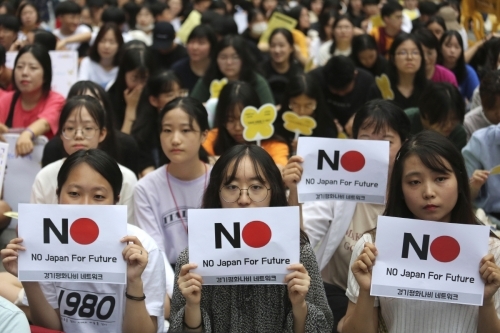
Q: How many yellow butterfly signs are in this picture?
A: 4